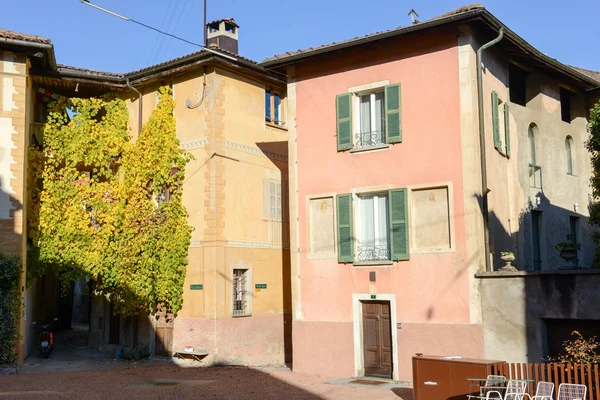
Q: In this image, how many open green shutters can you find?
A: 6